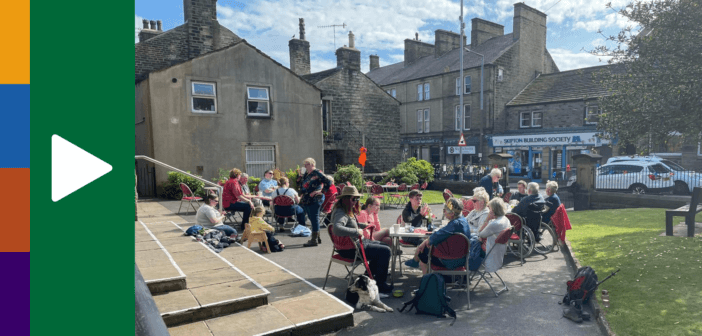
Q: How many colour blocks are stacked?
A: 4